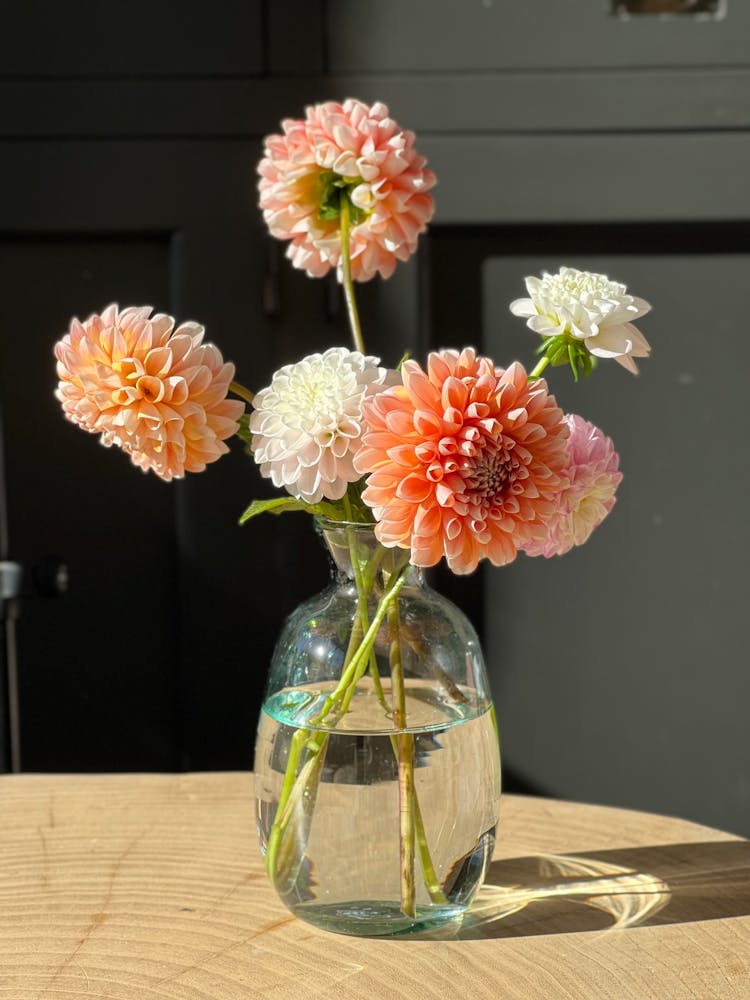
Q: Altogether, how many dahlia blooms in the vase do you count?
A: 6